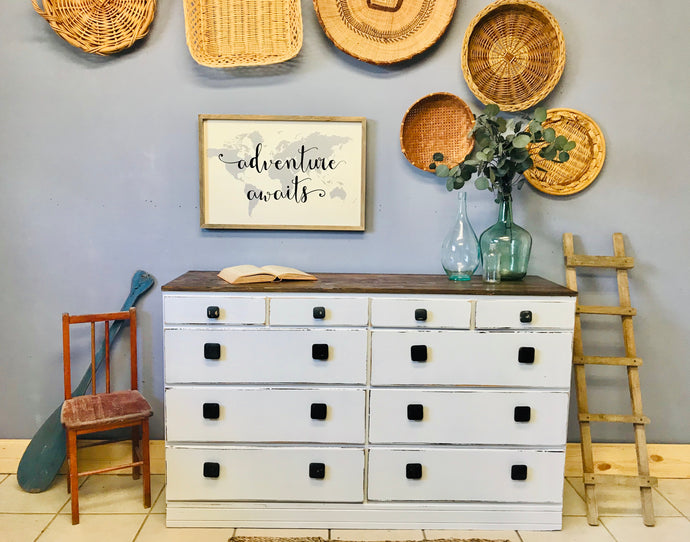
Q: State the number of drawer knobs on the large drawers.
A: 12